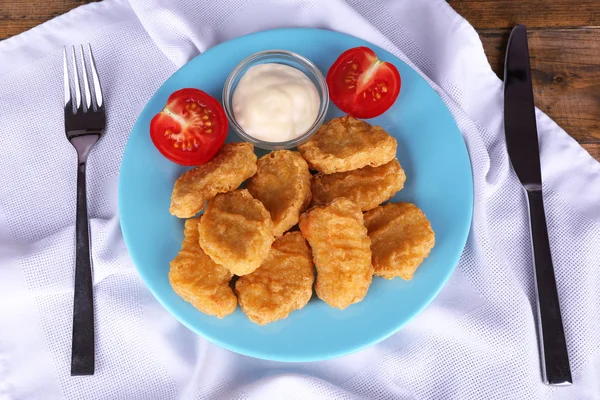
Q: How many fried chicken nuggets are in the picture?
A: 9